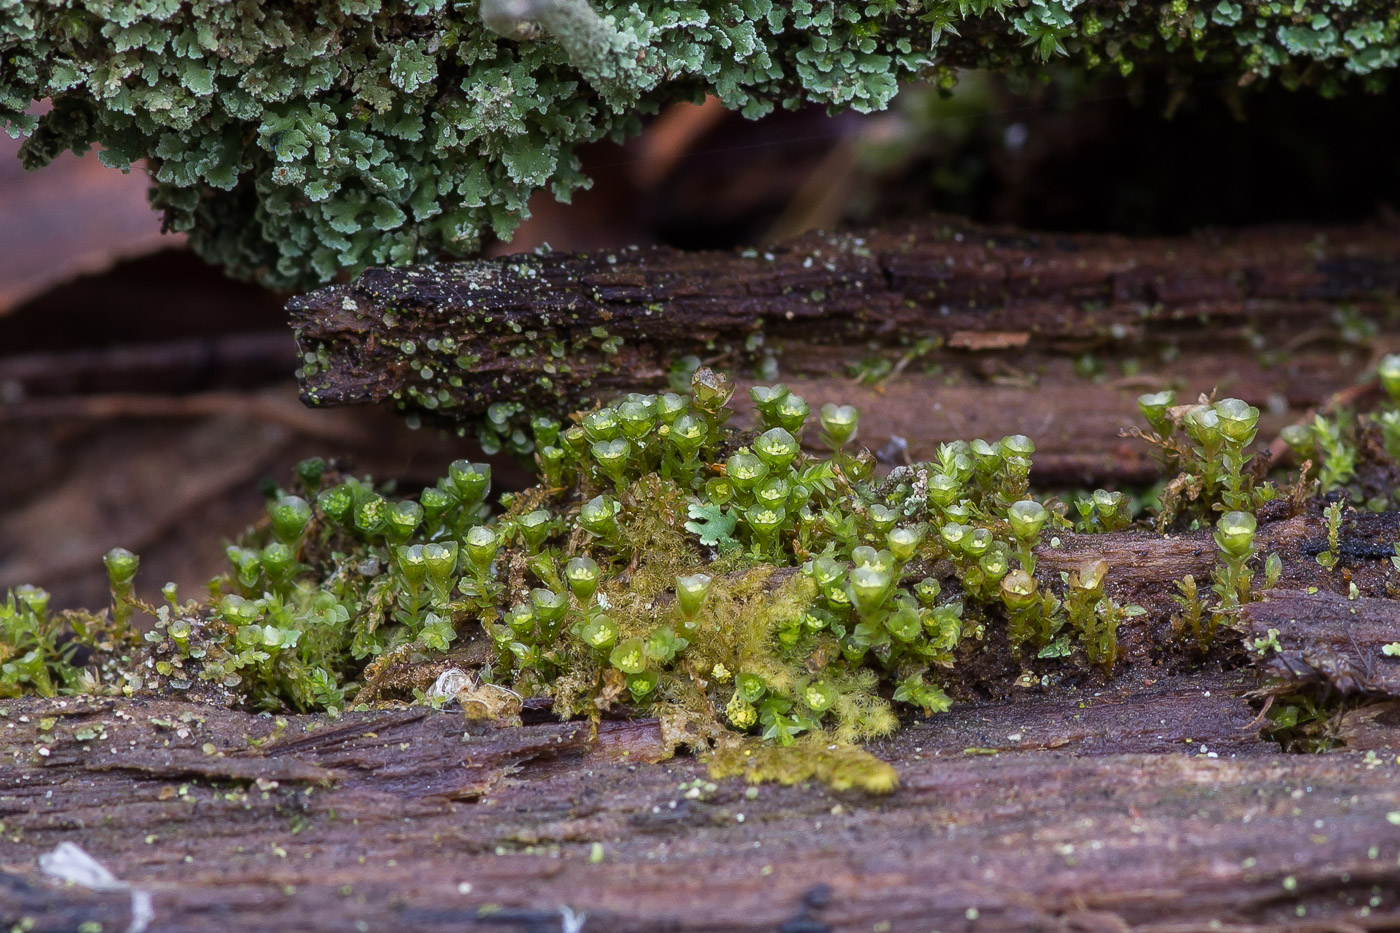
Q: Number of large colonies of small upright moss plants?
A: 1